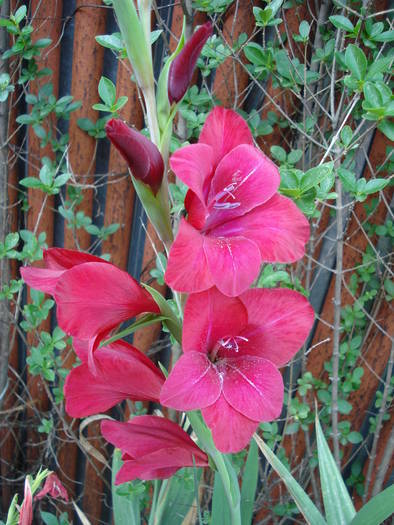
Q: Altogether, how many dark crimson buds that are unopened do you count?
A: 2